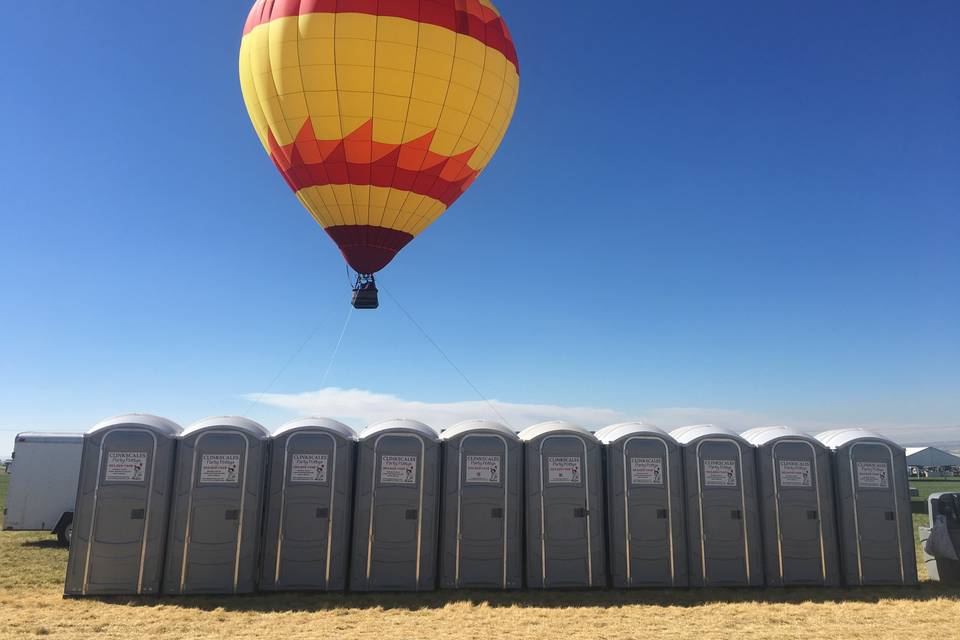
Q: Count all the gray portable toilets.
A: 10